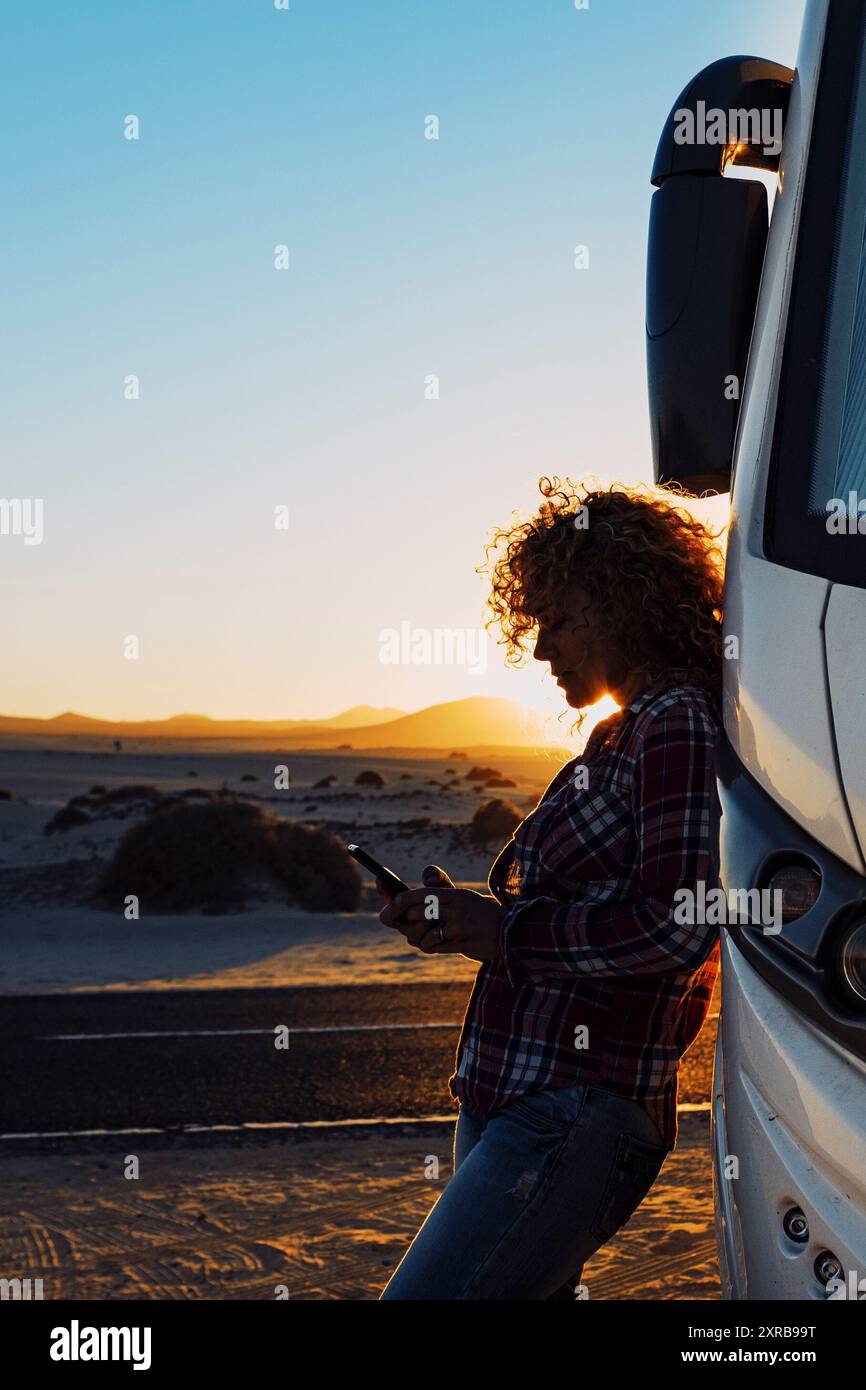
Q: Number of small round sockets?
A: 2